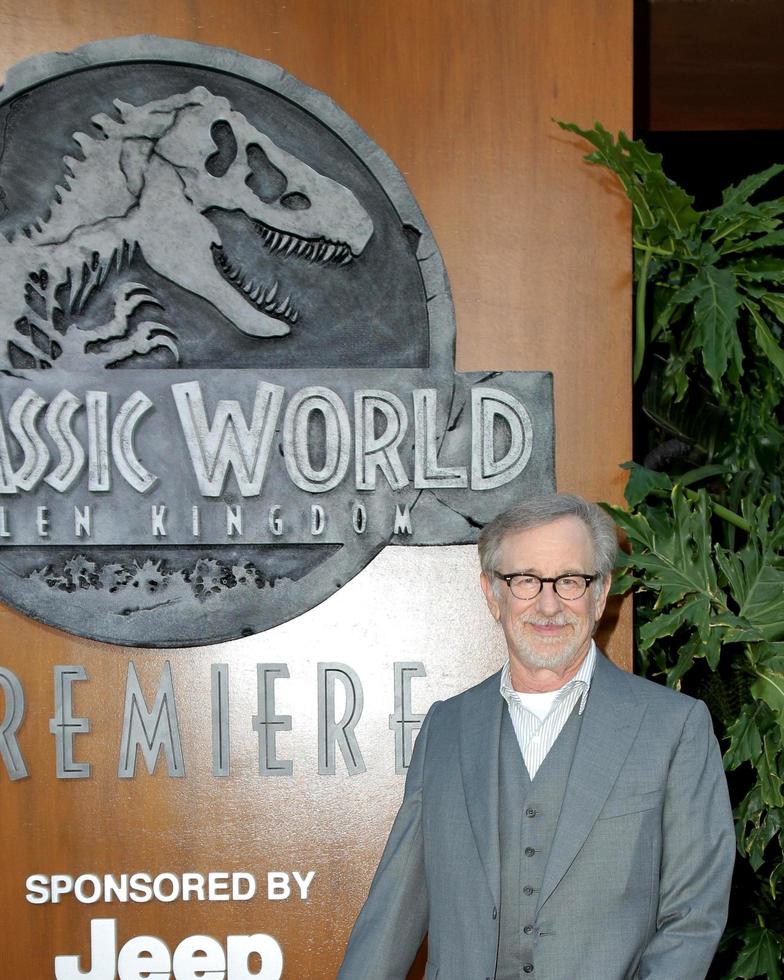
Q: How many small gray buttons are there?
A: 5